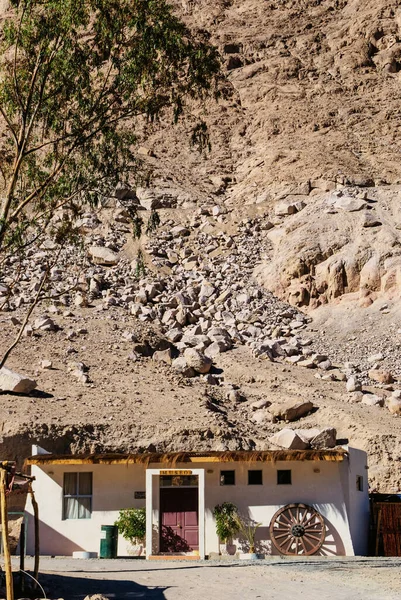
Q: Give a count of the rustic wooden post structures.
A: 1